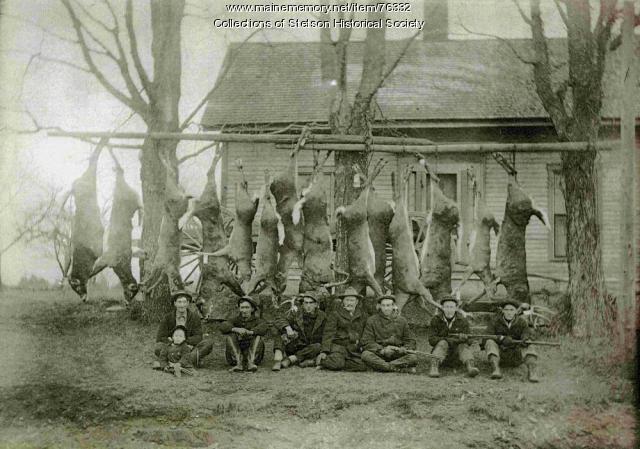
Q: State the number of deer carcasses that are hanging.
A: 14